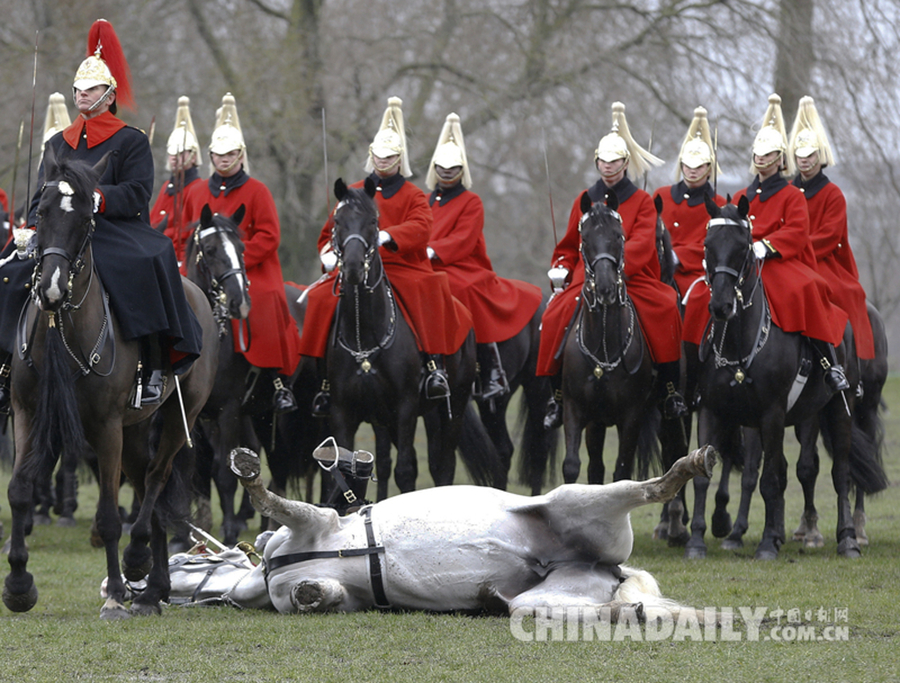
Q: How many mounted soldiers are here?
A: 10